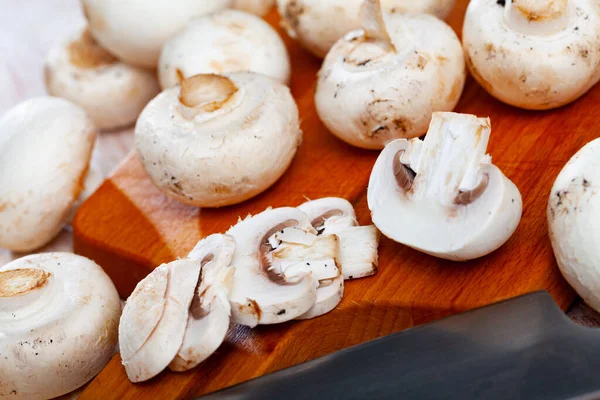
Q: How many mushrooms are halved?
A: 1